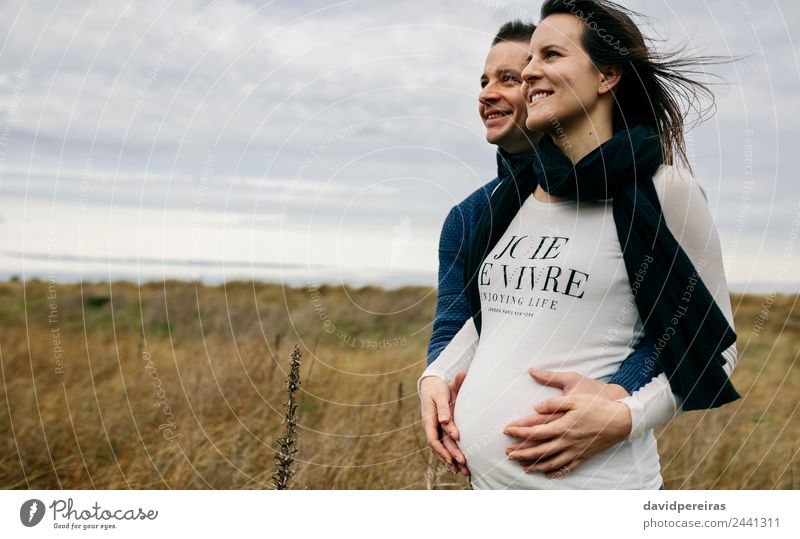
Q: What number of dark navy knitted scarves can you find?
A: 1